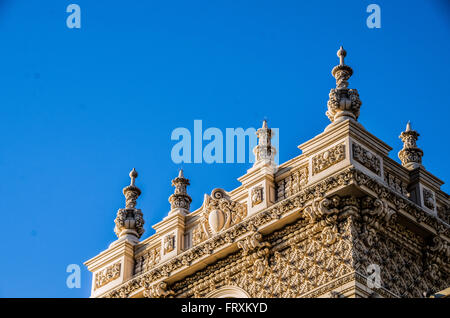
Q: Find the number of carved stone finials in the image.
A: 5